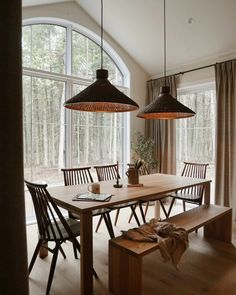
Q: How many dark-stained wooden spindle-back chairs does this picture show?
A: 5